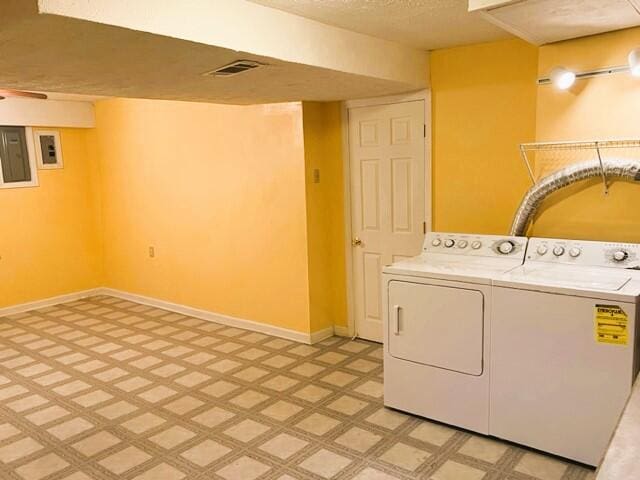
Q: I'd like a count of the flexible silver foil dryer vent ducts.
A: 1